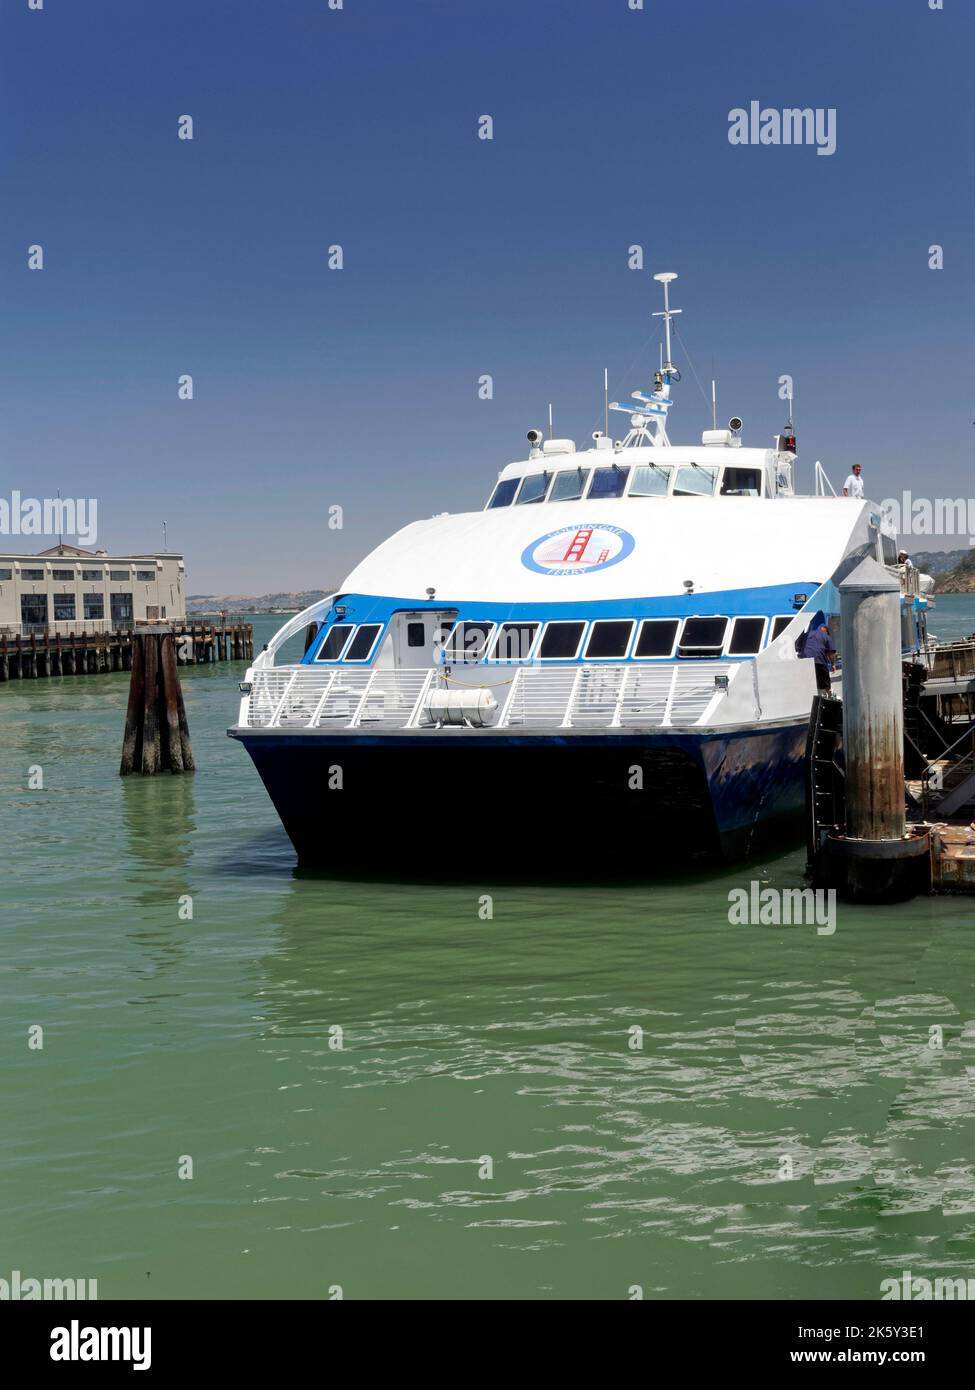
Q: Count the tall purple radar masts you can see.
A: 0